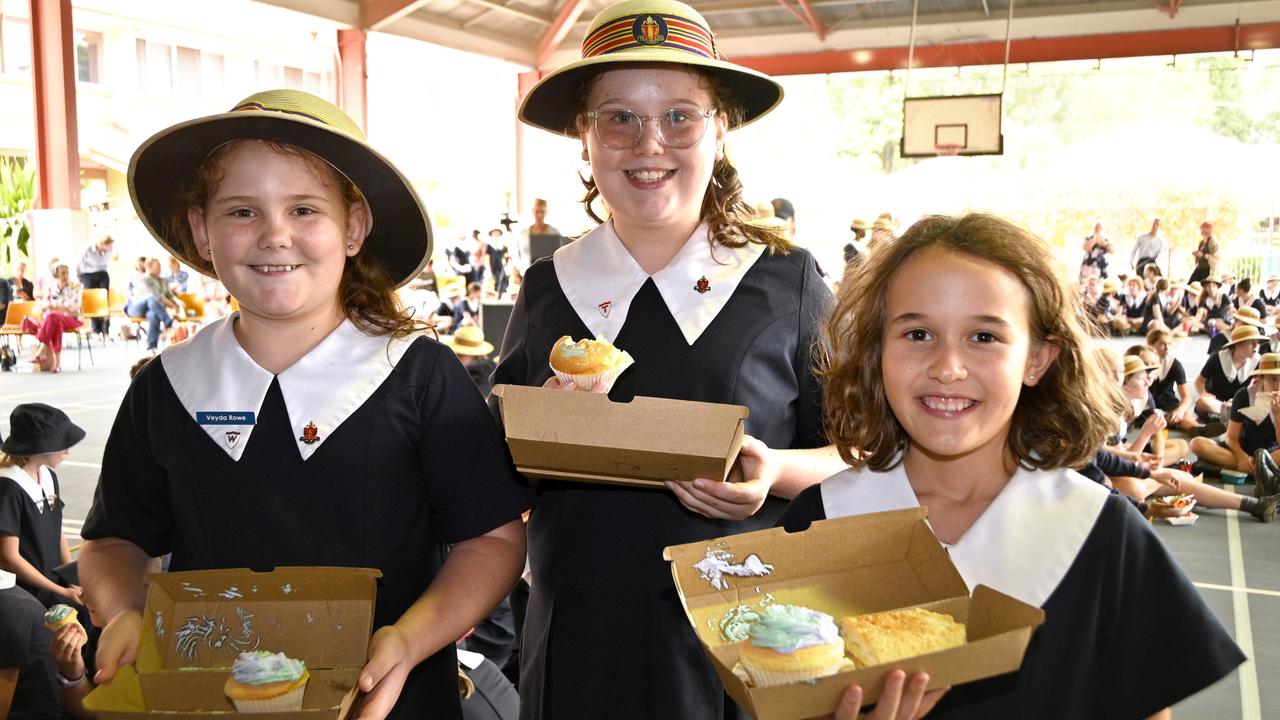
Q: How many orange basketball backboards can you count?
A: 0